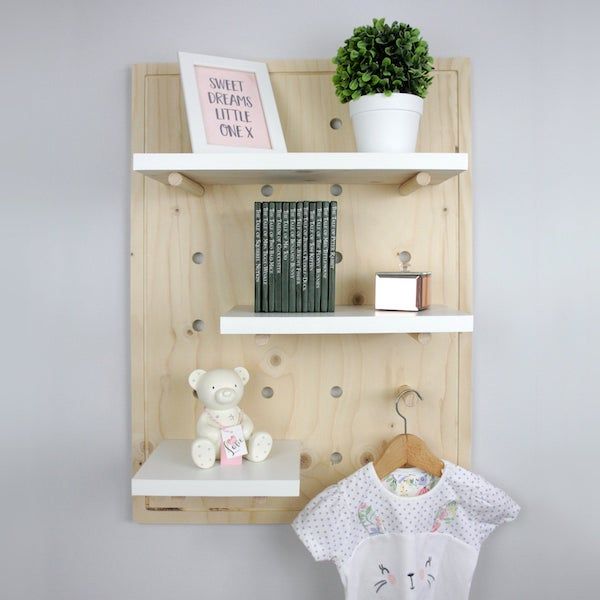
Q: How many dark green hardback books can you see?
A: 12